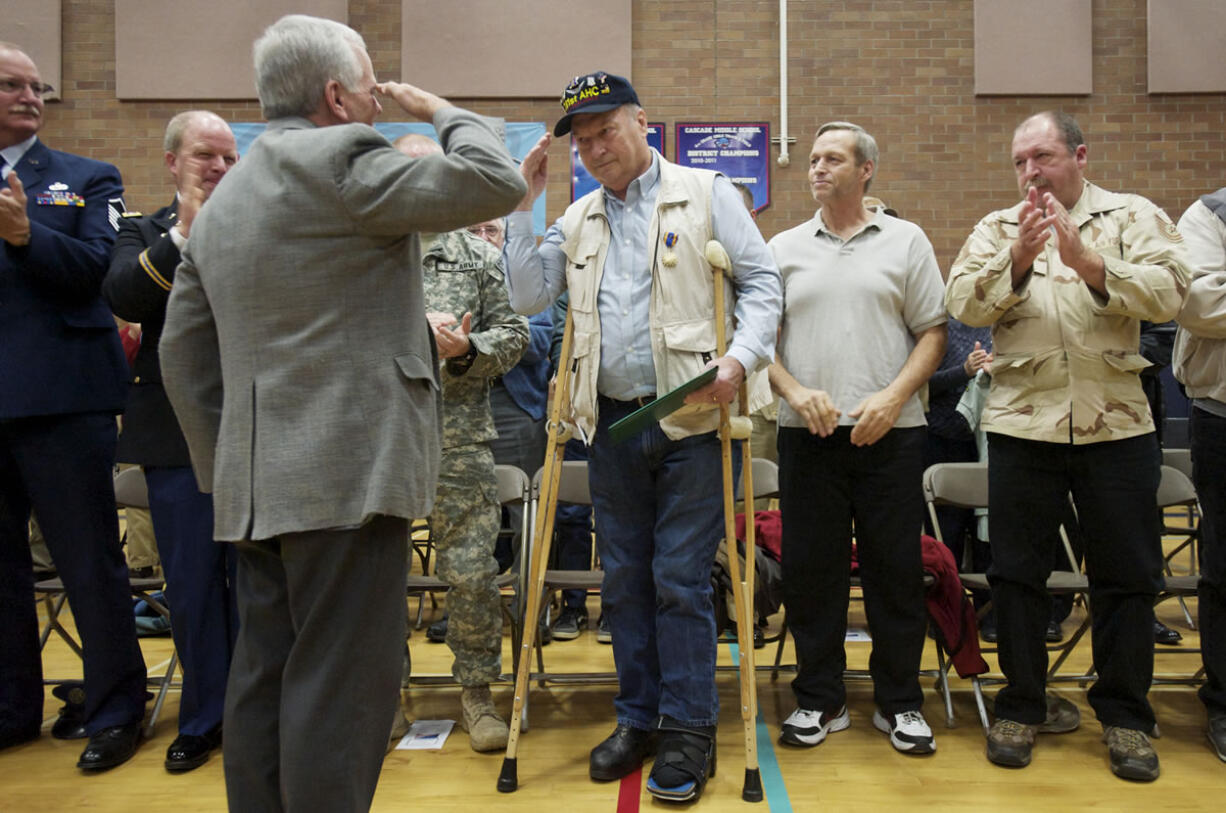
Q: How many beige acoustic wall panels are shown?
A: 5